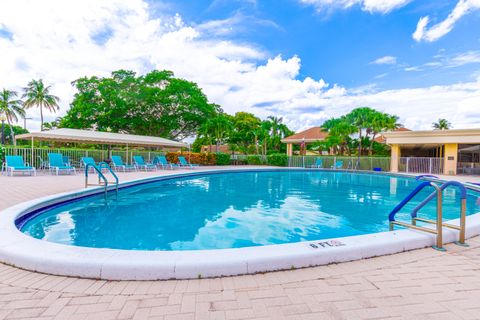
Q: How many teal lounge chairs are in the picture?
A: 9